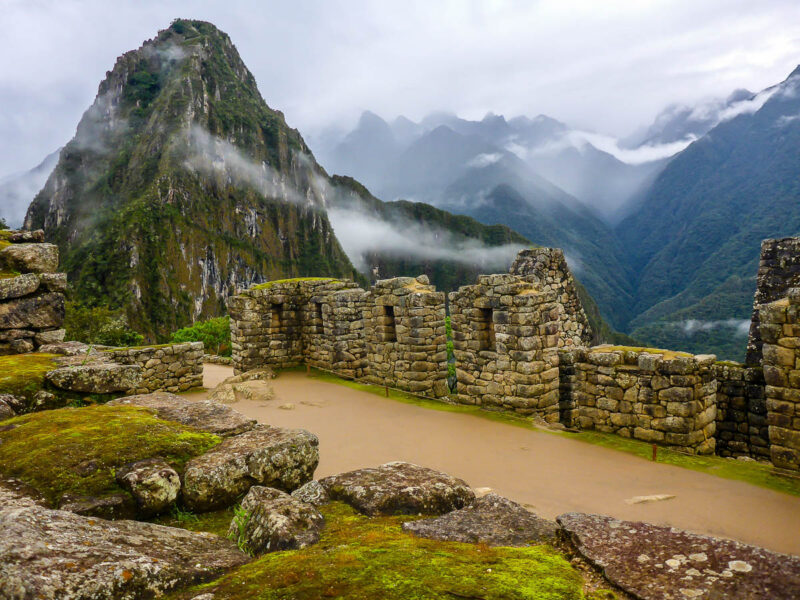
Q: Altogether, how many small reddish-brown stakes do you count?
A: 3